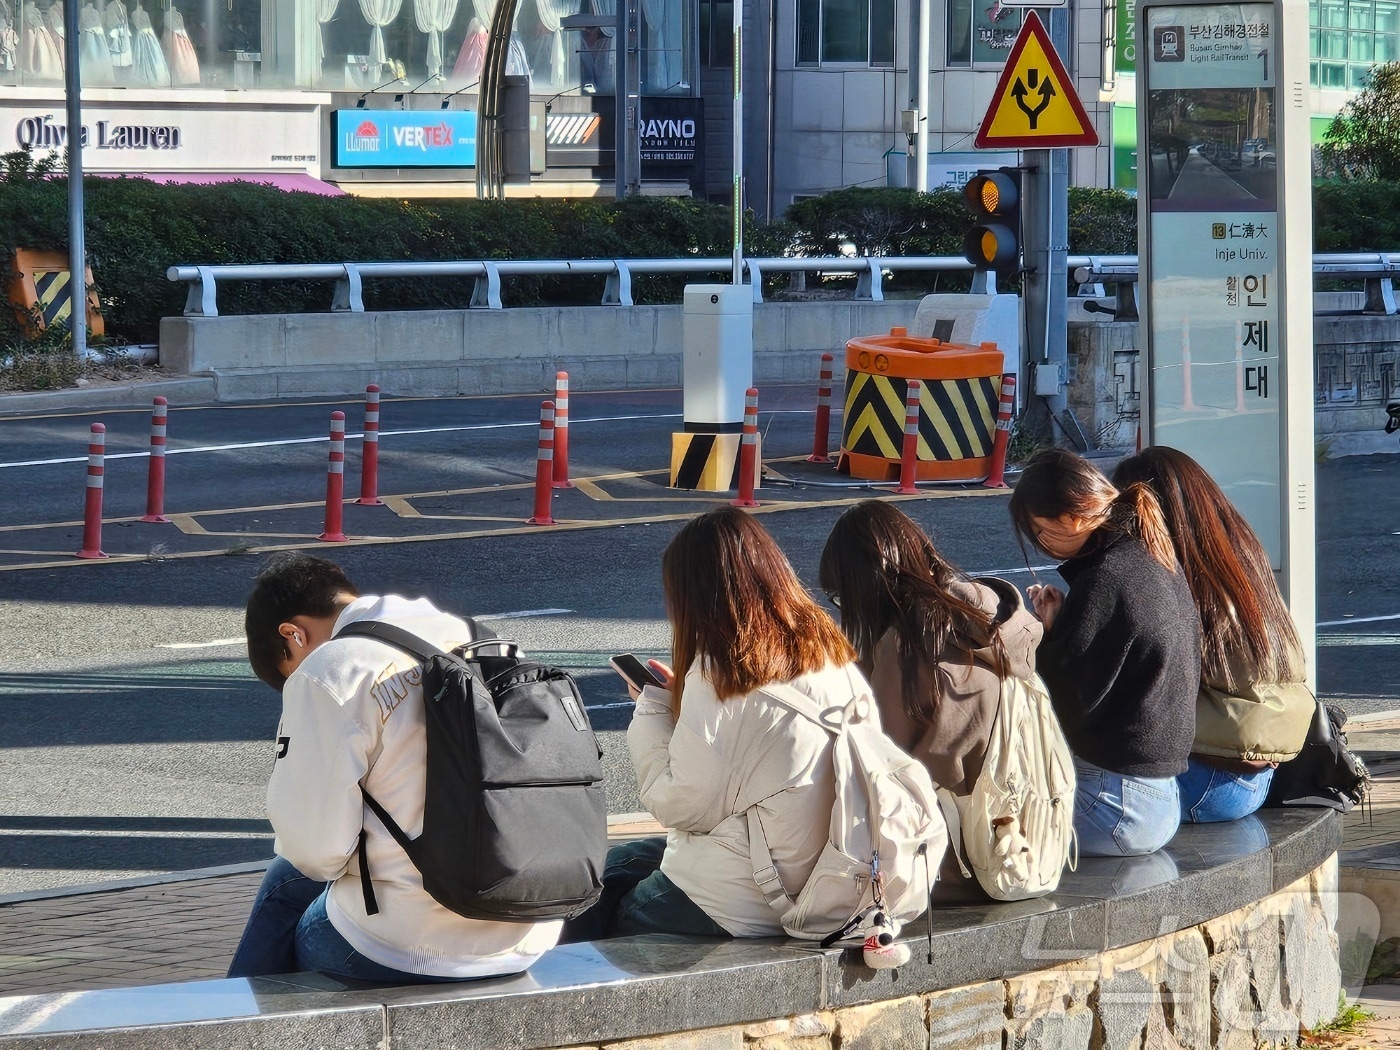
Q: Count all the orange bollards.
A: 10